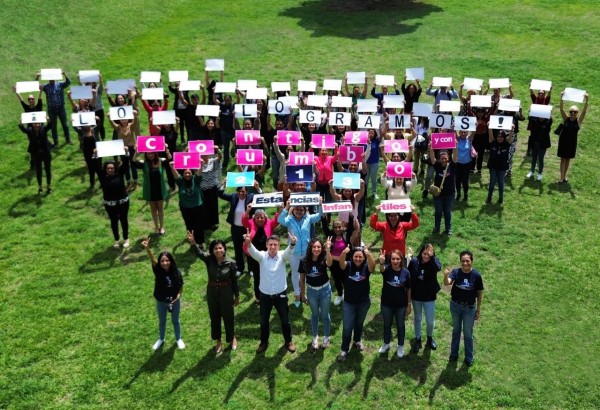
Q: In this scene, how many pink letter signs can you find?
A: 13